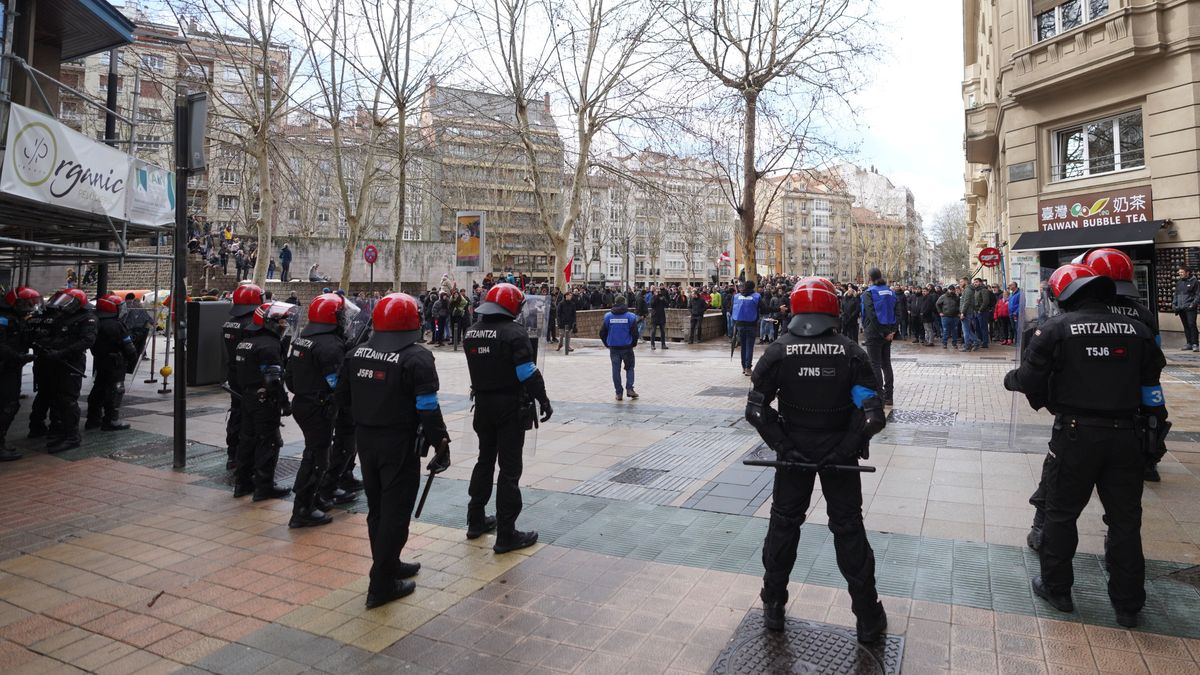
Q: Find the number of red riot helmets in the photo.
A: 11